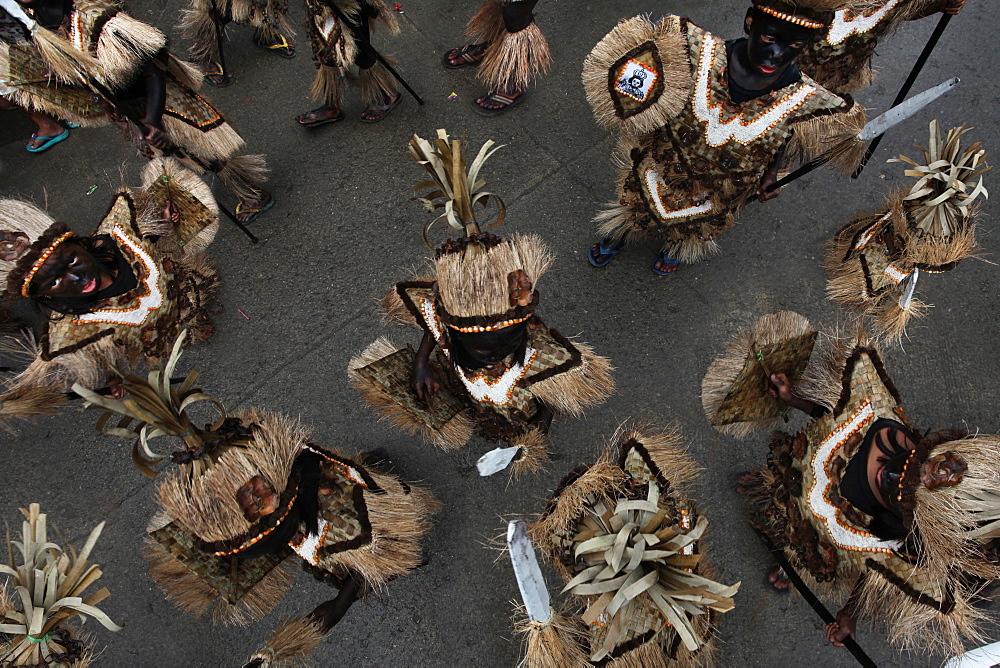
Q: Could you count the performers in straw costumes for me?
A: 13